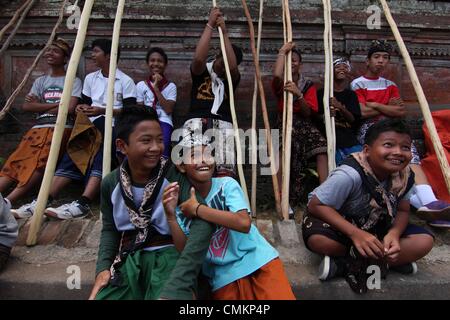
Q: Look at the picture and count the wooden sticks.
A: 13